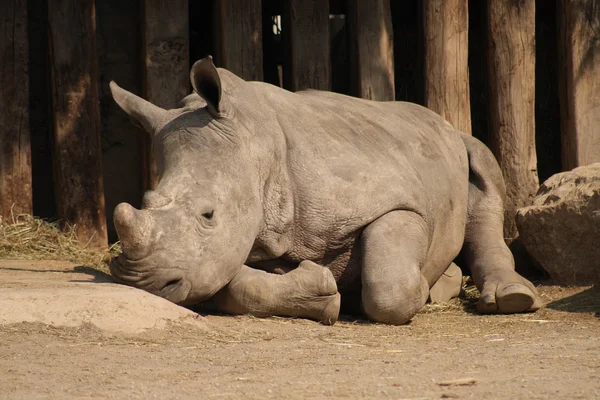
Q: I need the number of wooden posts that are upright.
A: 9